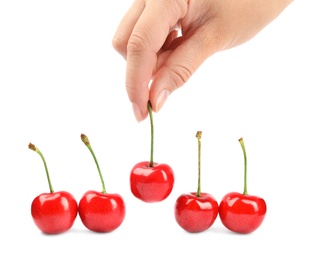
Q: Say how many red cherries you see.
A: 5